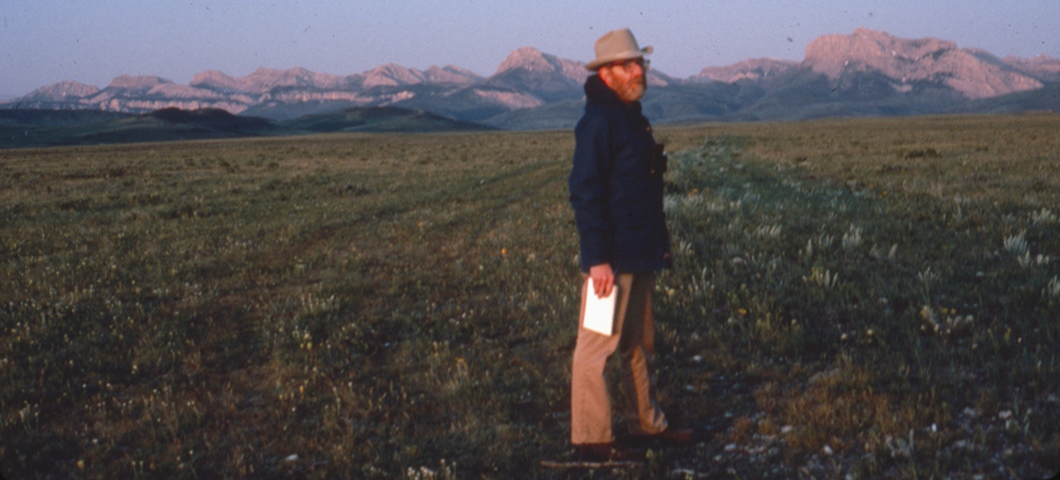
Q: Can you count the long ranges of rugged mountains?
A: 1